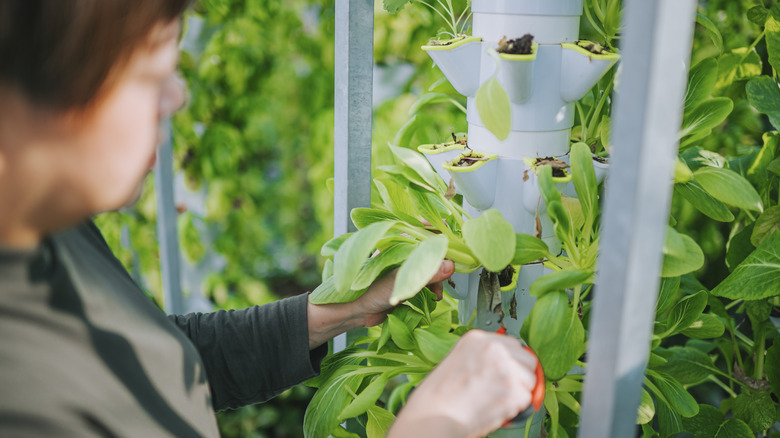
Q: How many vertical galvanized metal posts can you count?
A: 3